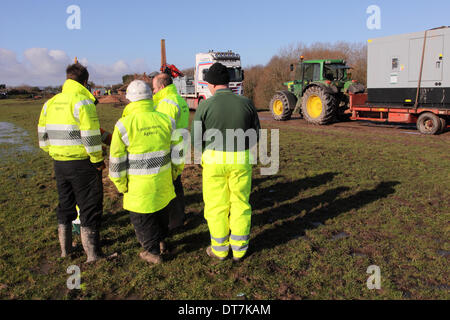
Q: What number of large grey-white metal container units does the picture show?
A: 1